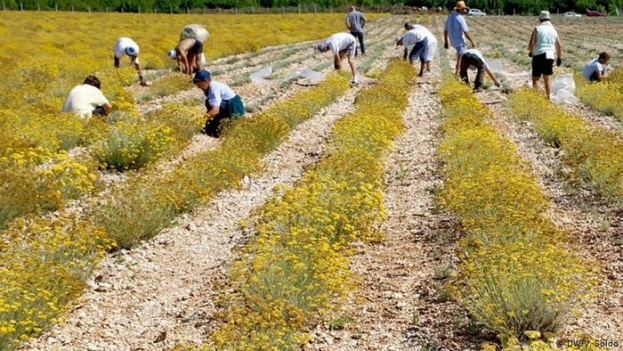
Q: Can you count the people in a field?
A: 12